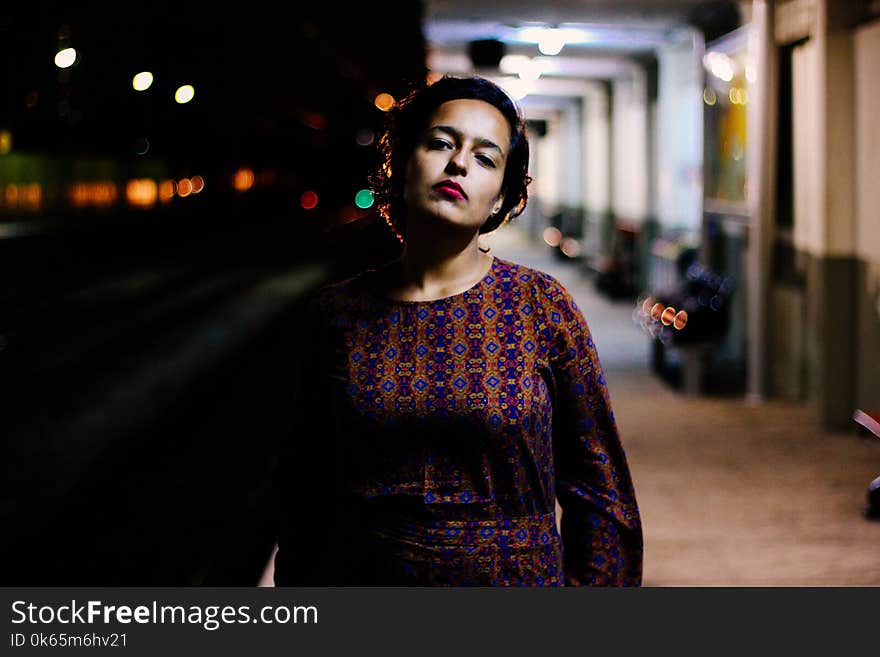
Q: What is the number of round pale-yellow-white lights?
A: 3